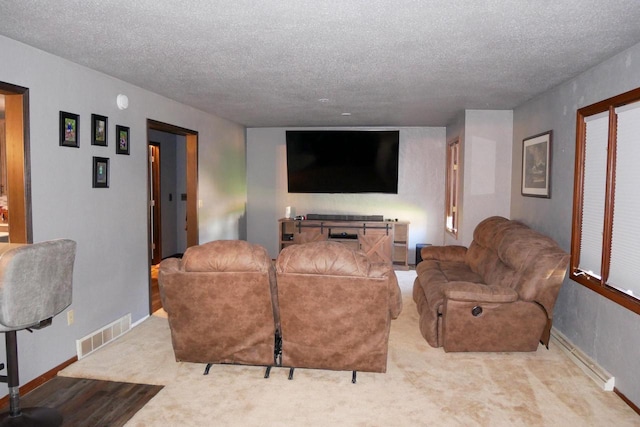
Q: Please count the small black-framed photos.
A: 4